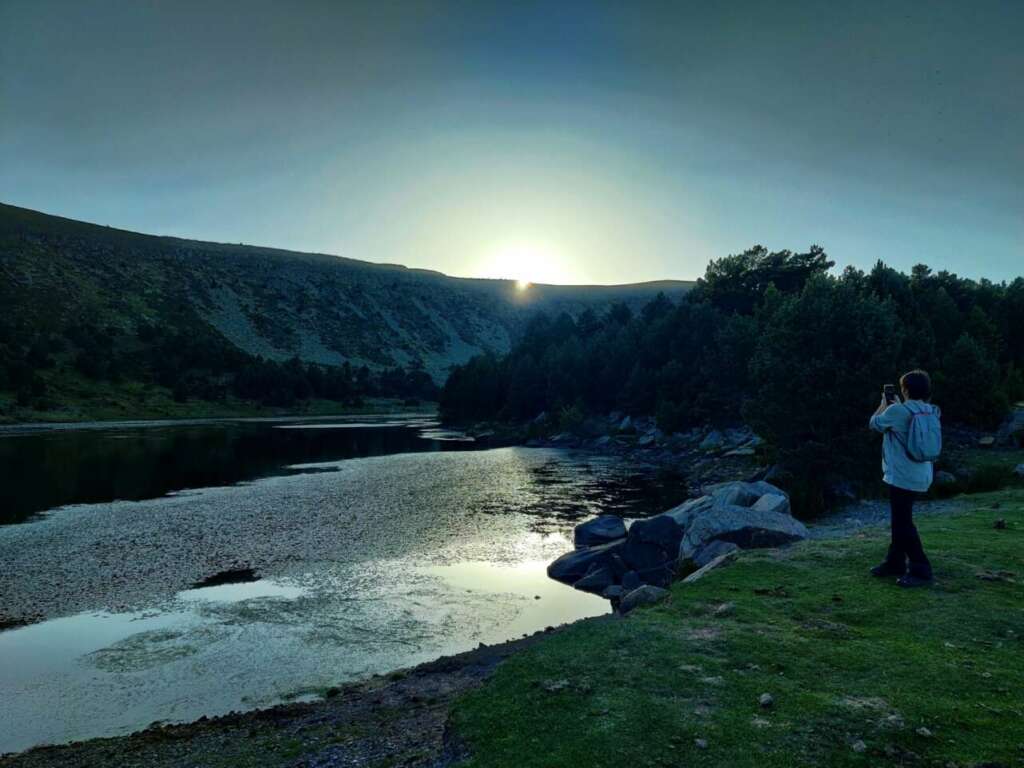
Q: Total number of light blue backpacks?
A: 1